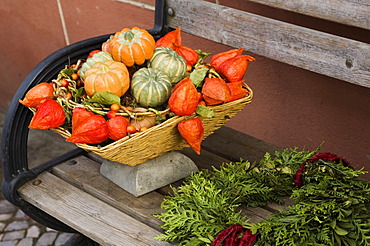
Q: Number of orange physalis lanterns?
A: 13